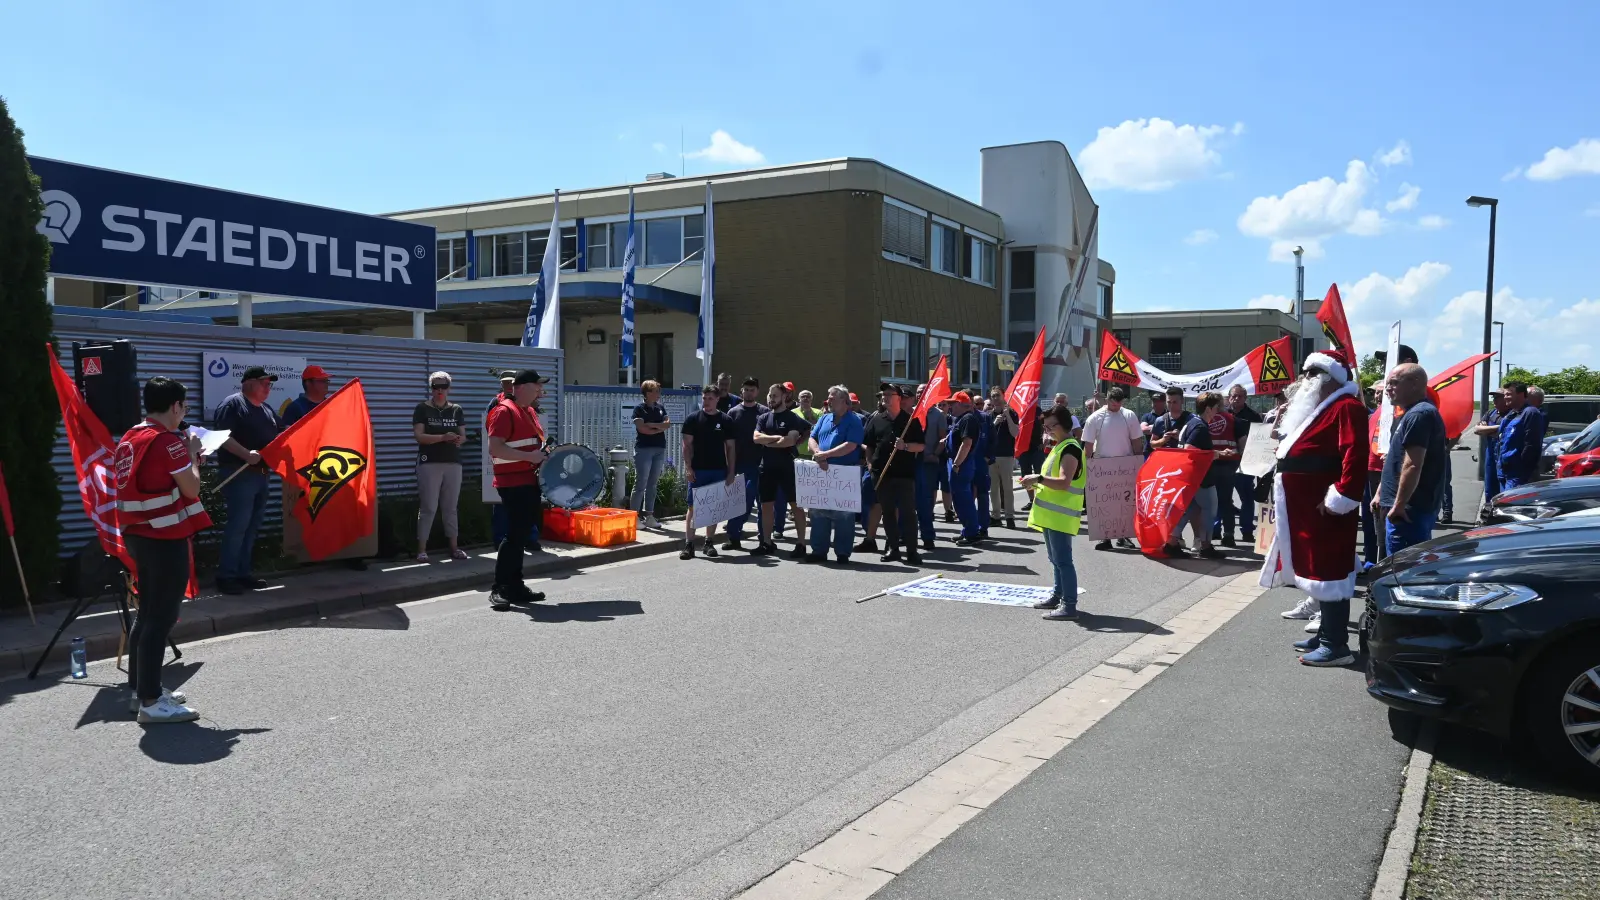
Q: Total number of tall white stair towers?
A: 1